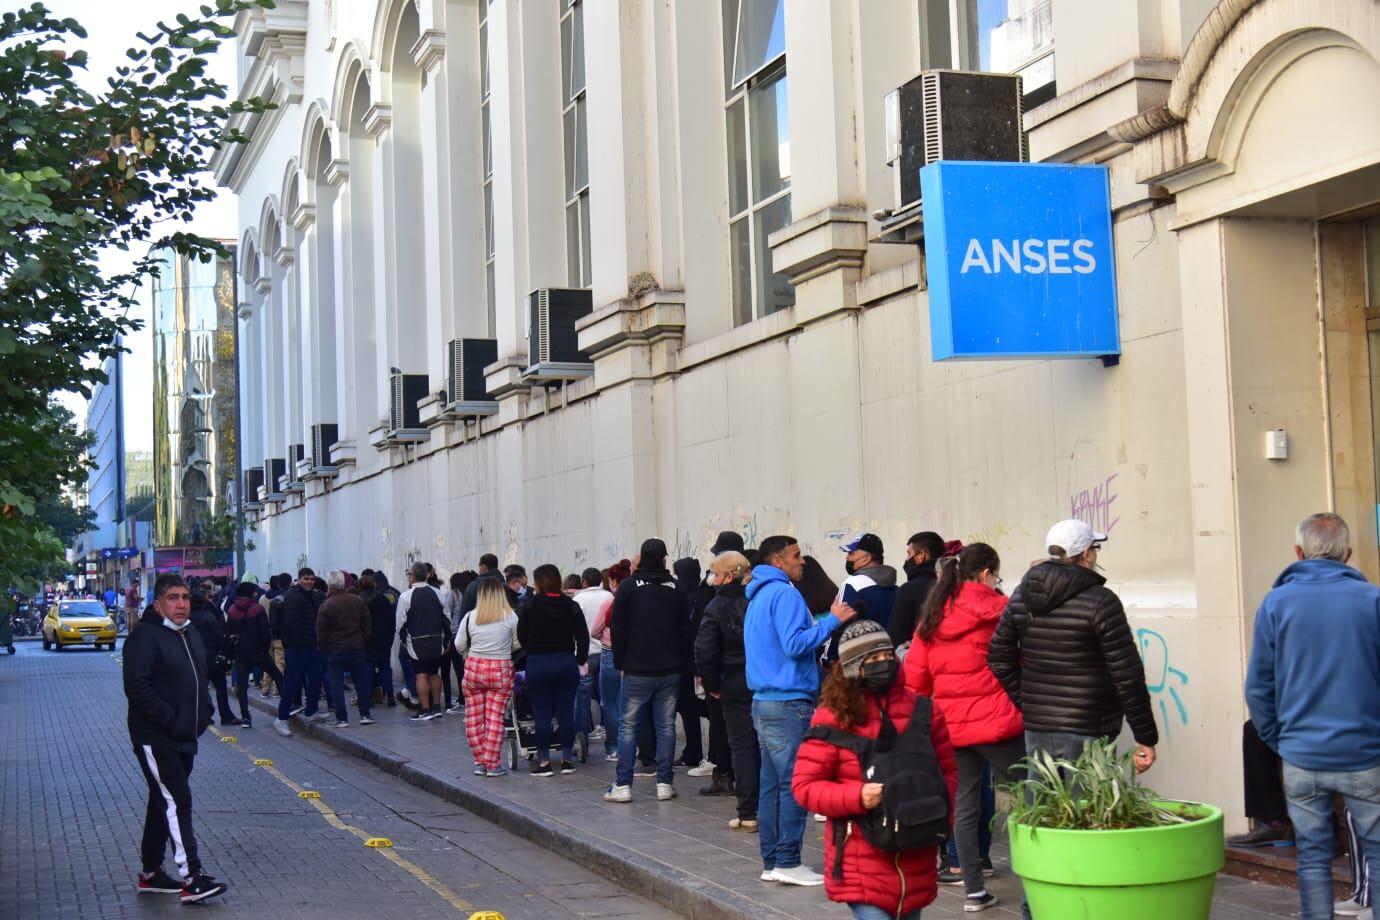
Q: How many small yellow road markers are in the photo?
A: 5